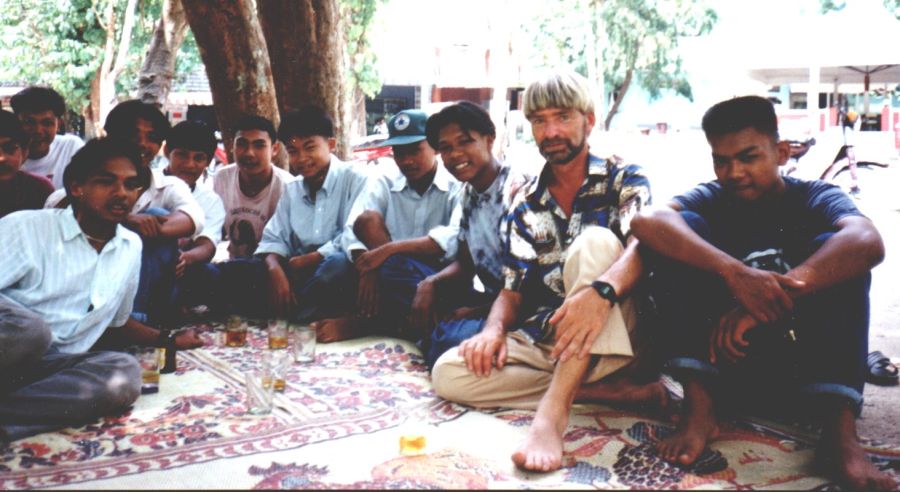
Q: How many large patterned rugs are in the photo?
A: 2